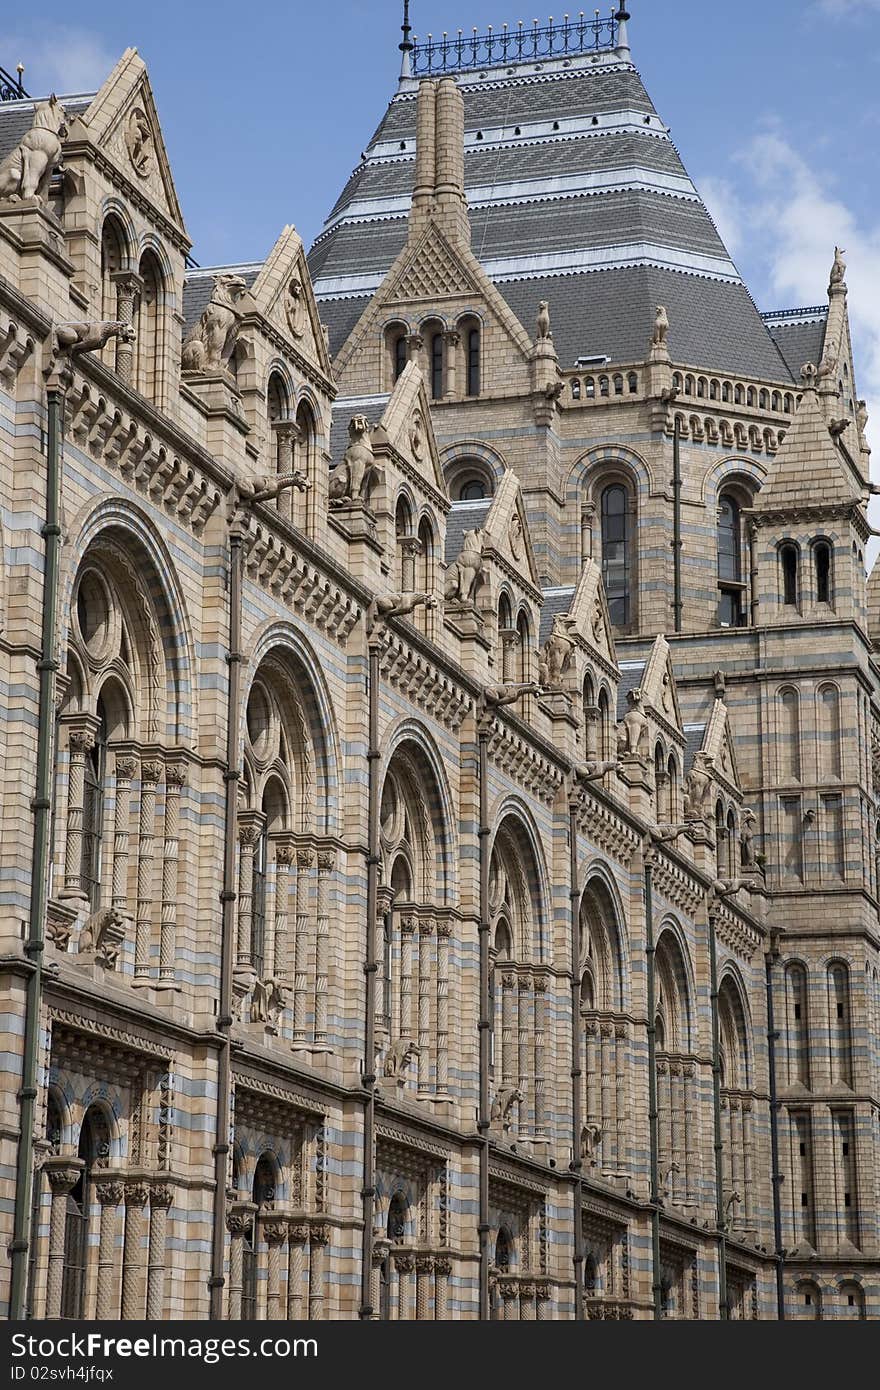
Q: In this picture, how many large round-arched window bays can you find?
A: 7